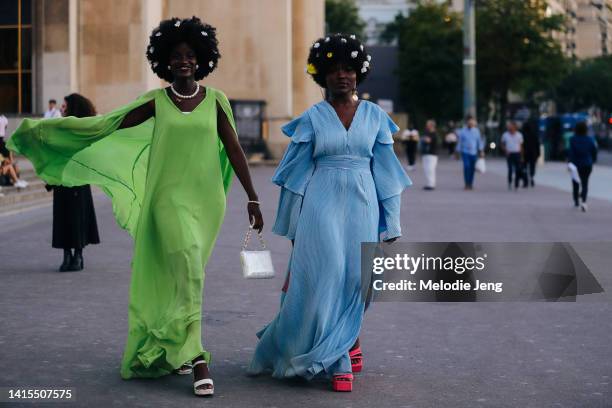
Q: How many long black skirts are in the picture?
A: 1